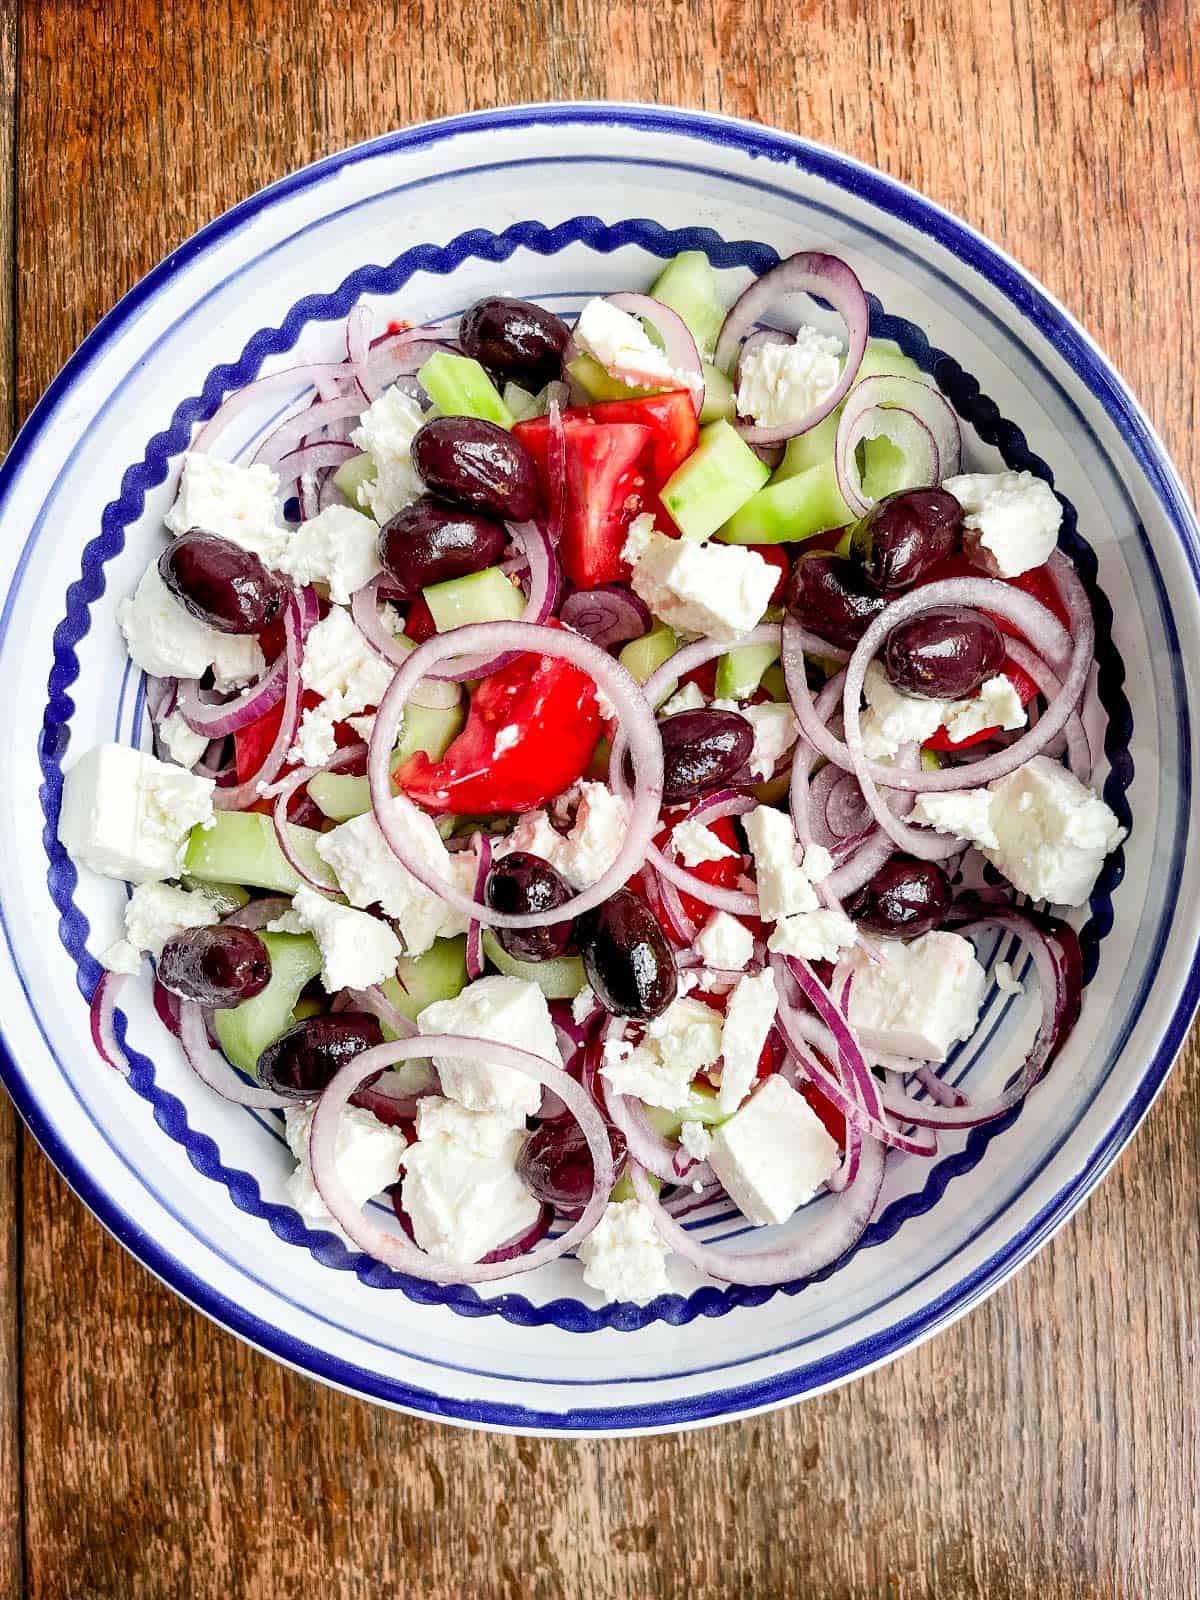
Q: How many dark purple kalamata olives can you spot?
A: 14